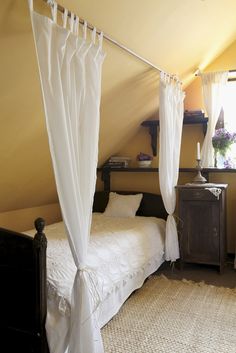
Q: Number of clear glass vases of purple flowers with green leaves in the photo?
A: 1